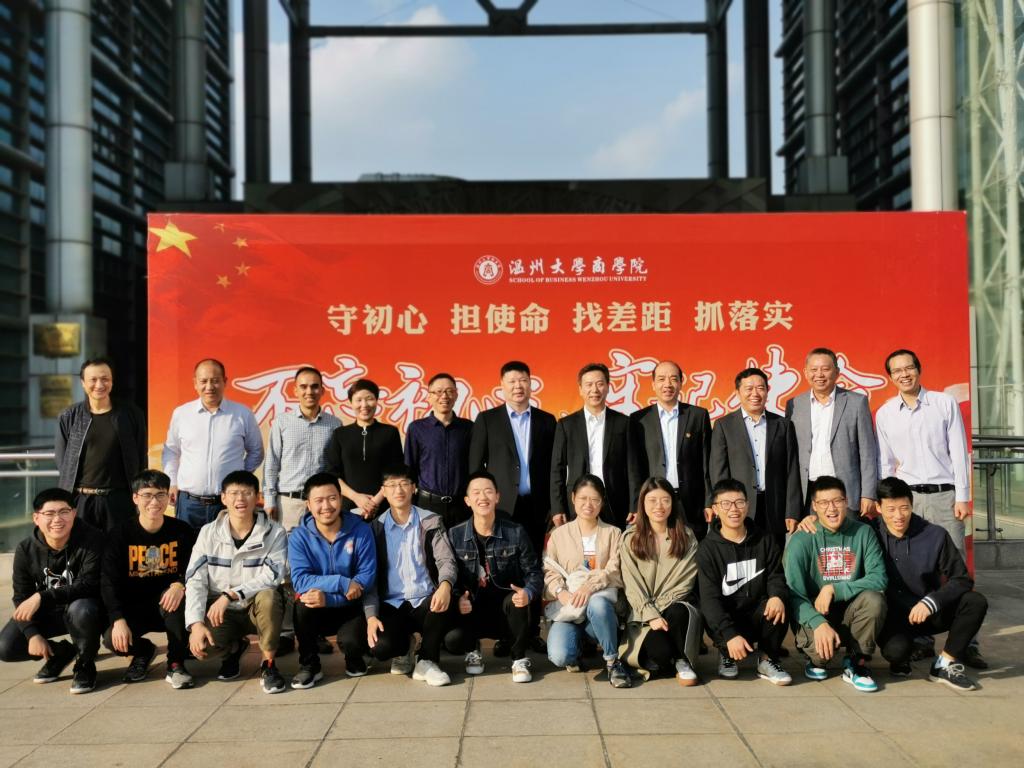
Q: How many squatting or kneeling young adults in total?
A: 11